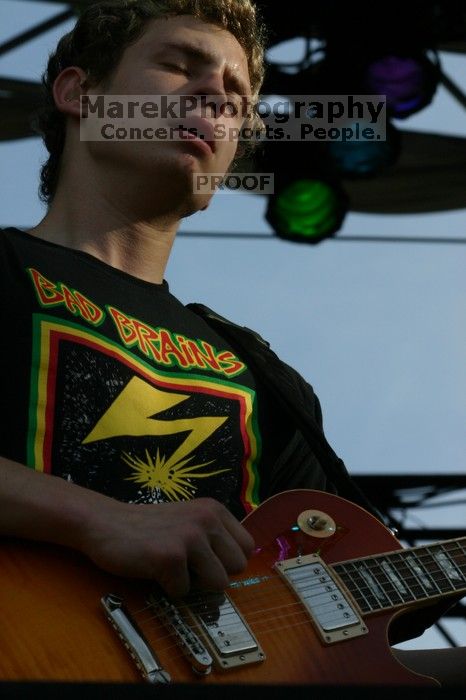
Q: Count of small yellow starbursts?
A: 1